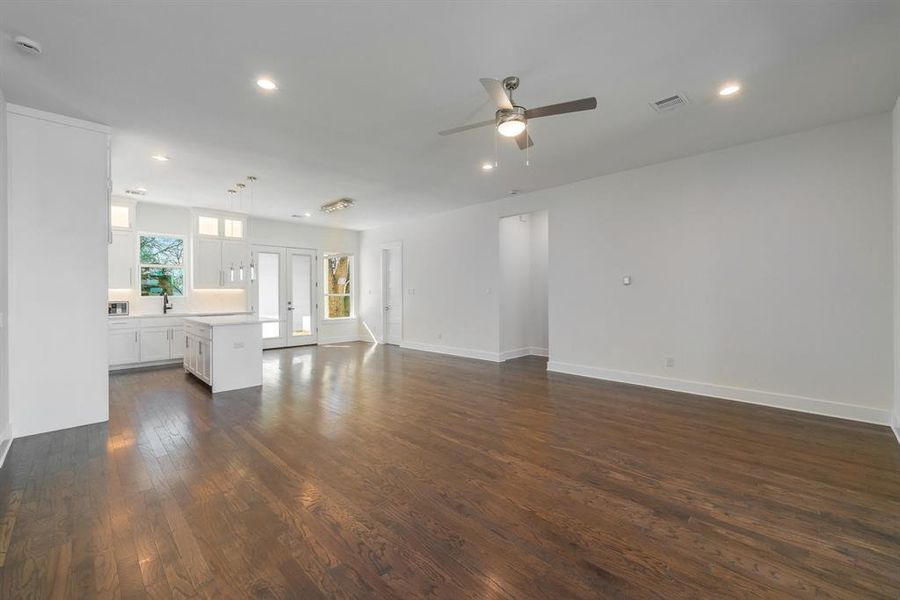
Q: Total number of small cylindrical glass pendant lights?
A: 3